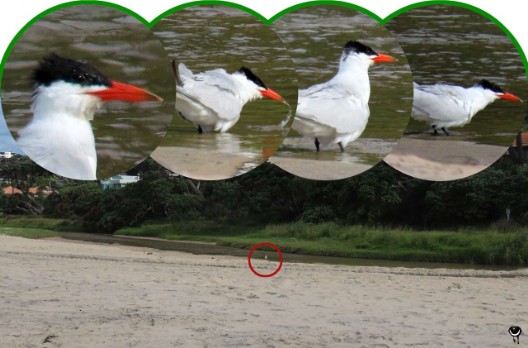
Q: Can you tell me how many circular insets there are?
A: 4